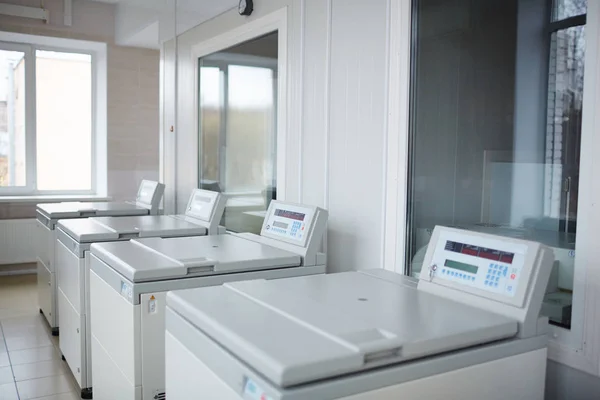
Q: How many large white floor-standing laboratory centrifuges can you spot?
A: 4